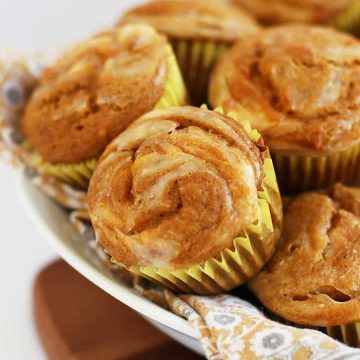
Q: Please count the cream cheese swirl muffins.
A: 6